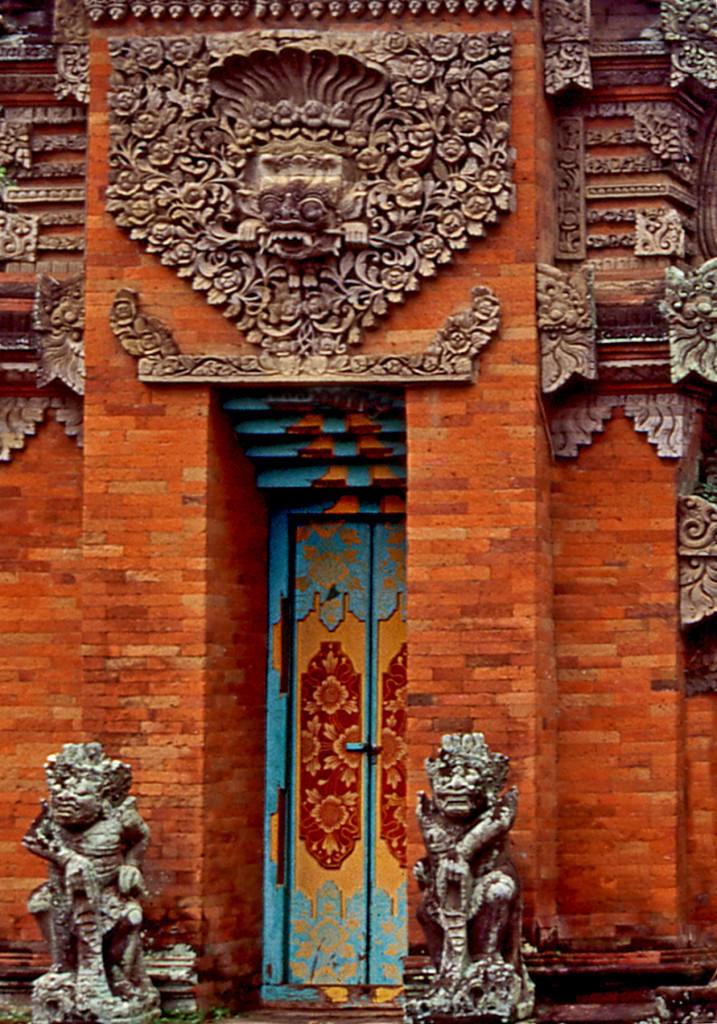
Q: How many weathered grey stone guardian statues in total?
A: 2